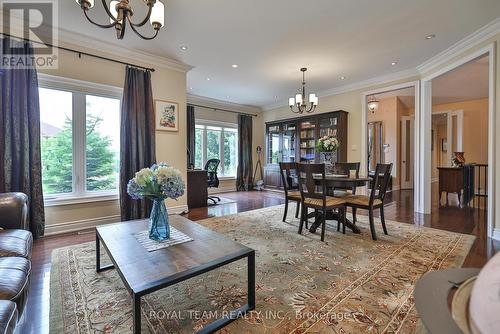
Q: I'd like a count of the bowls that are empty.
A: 0